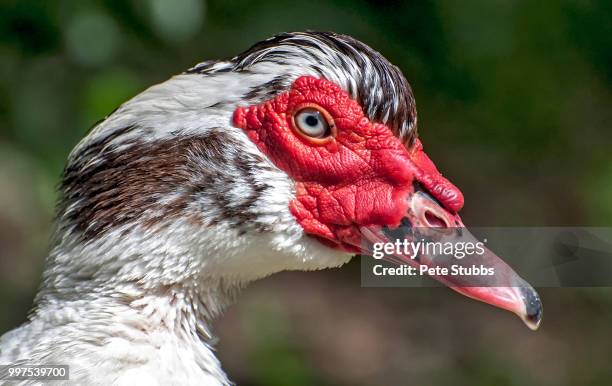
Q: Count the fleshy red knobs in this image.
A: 1